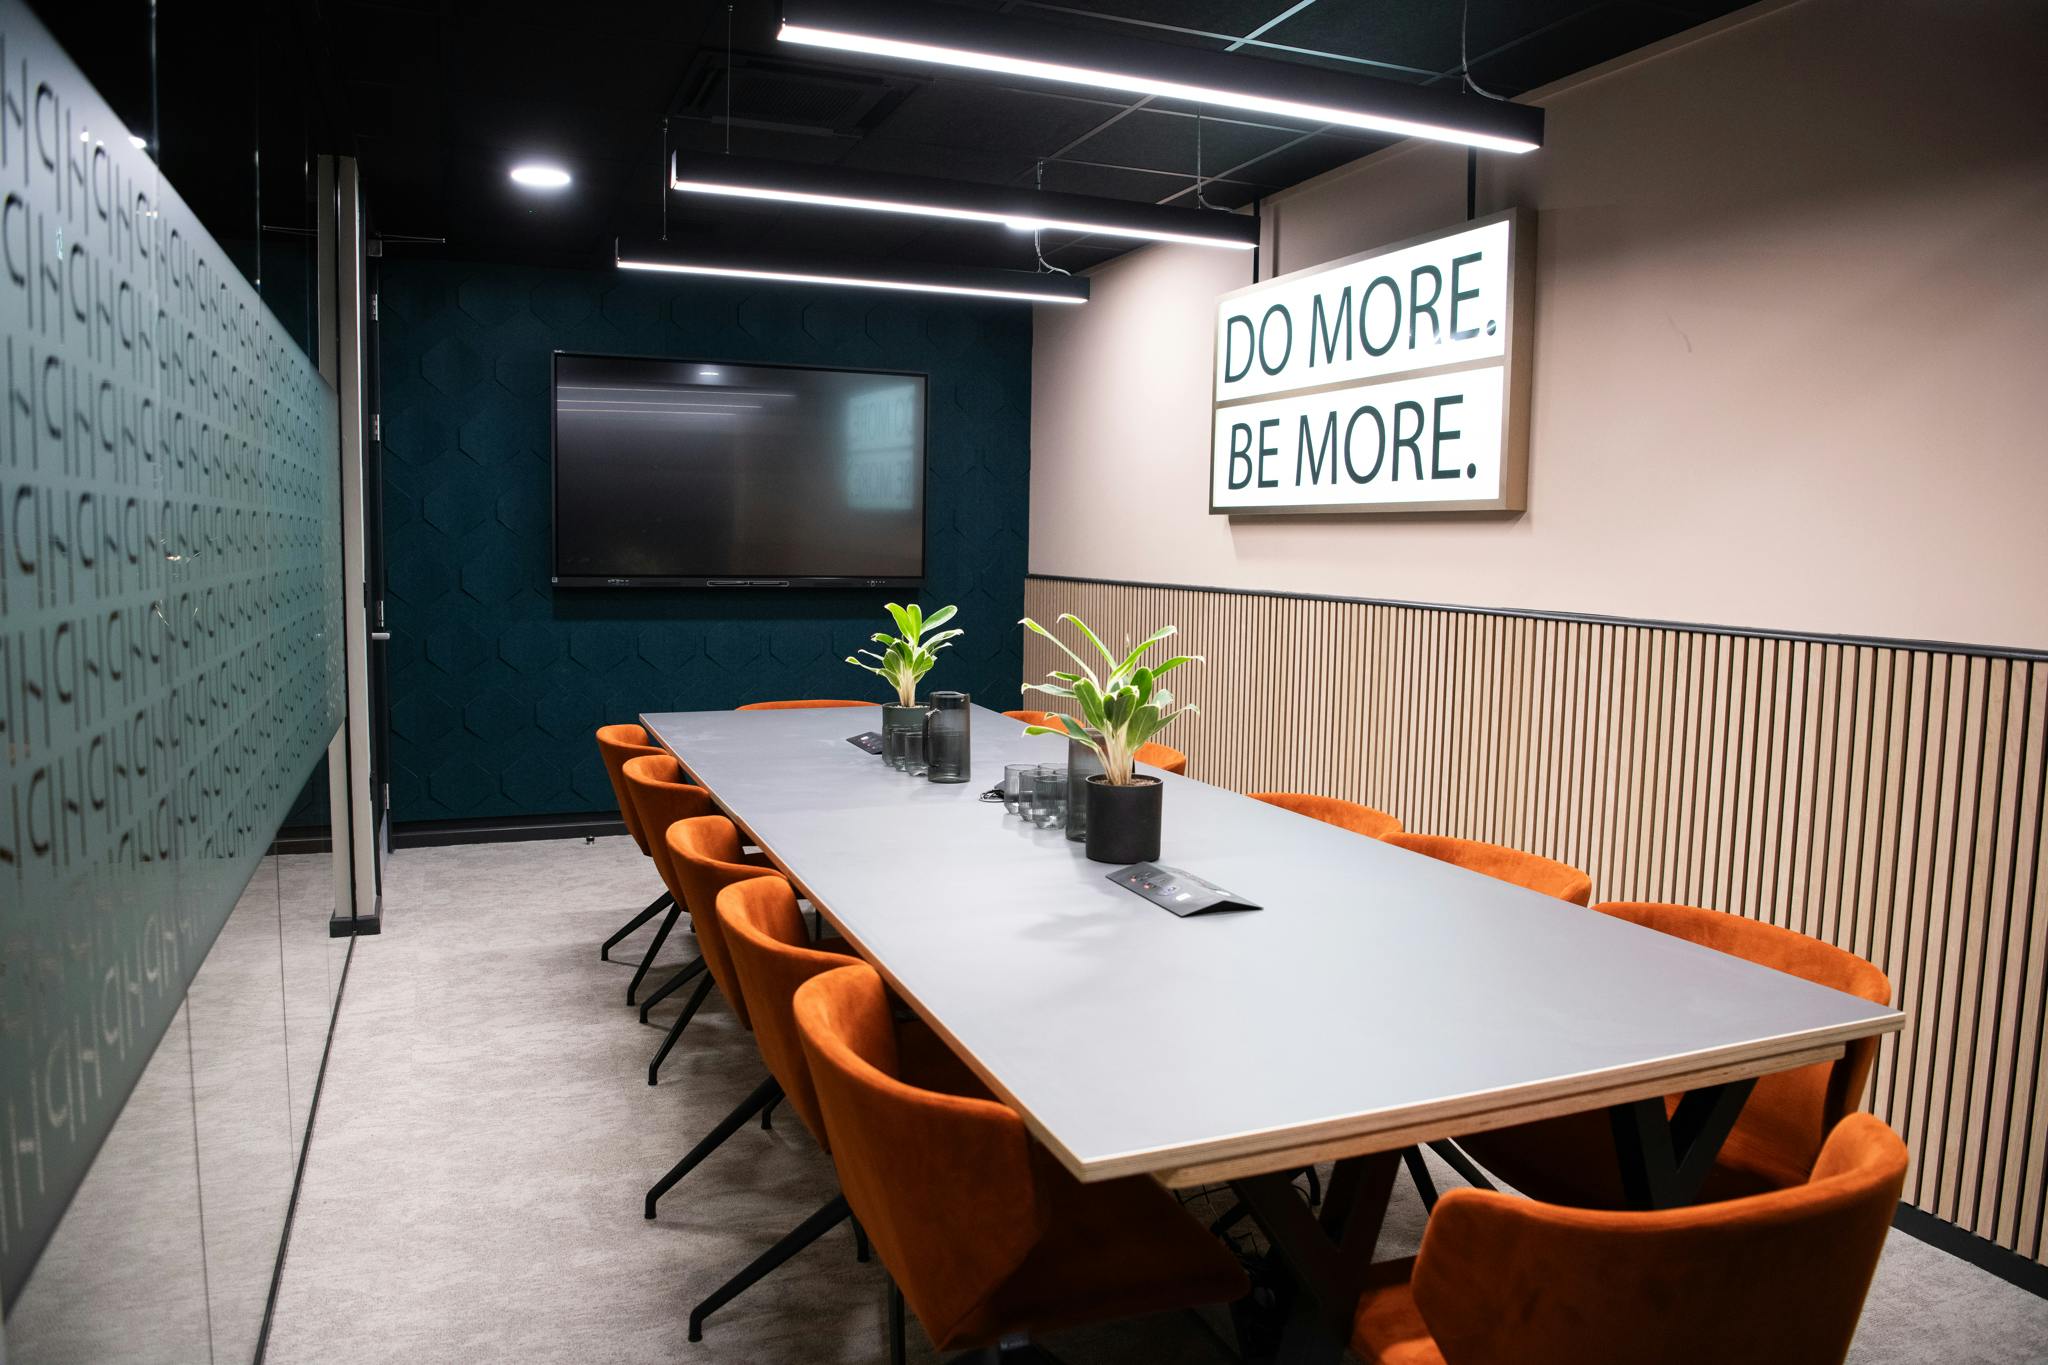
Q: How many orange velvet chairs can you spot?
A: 12